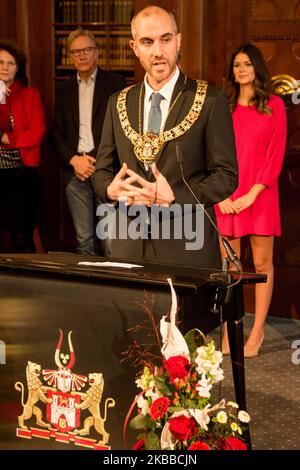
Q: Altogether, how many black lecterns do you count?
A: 1